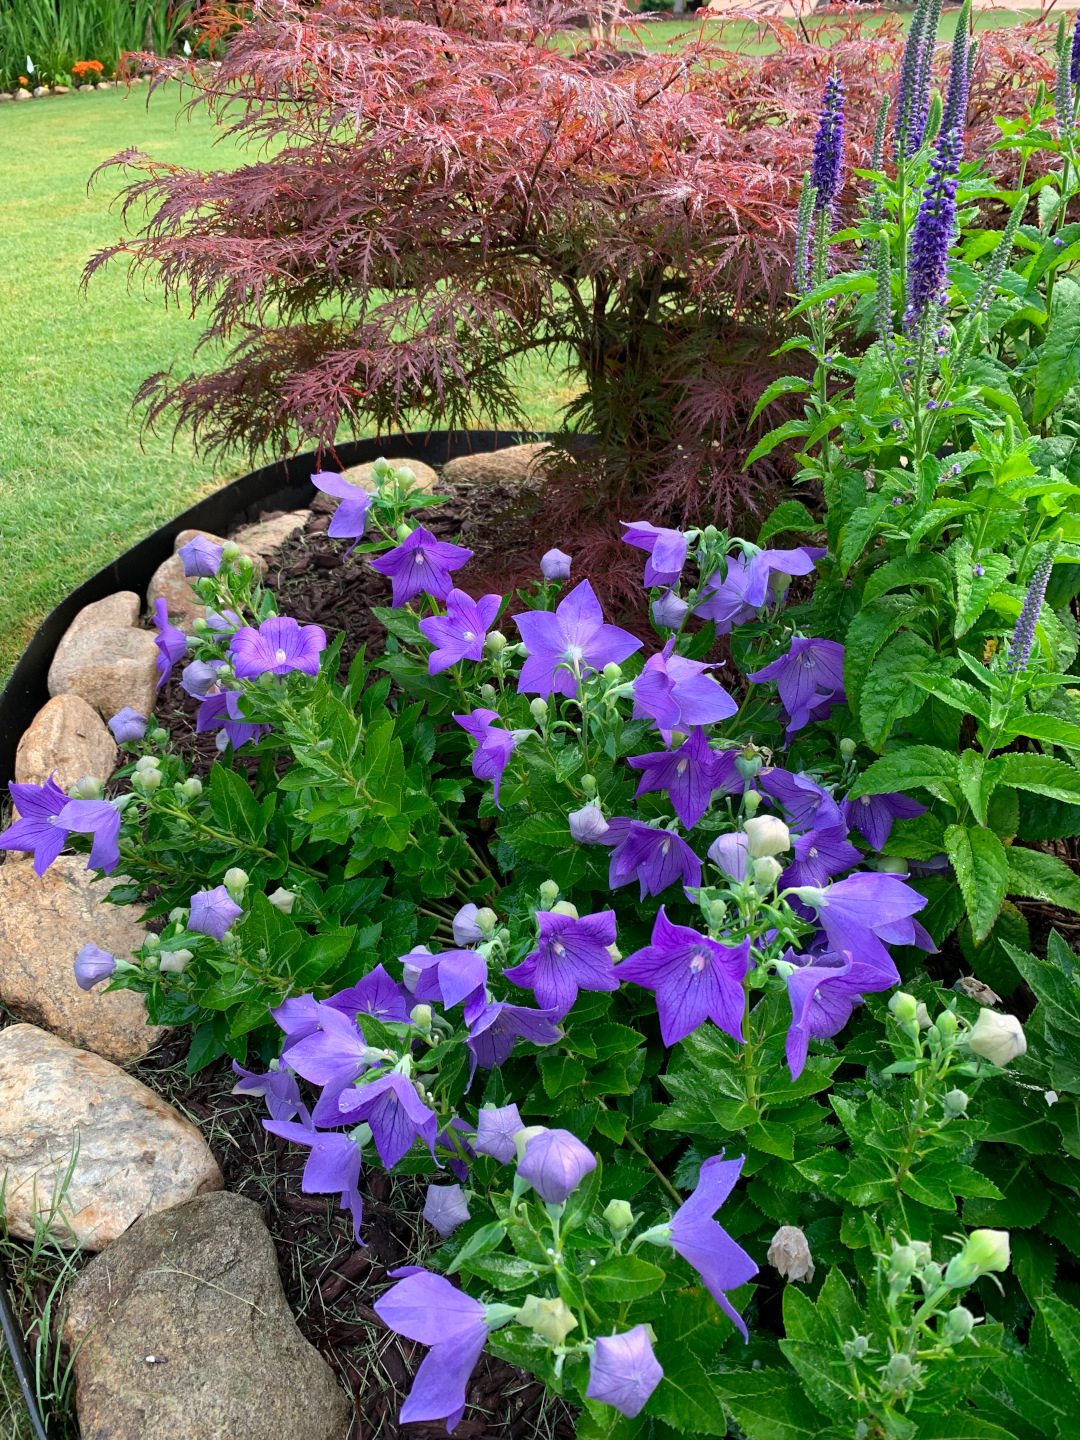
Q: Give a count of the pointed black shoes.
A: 0